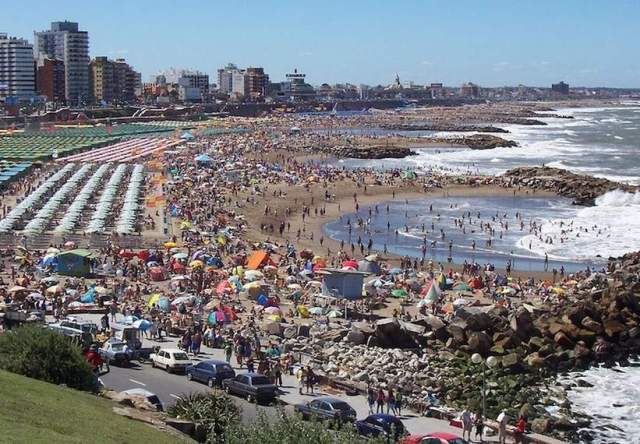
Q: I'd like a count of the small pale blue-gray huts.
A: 1